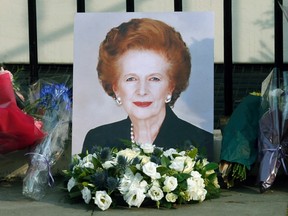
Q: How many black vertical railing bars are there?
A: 6